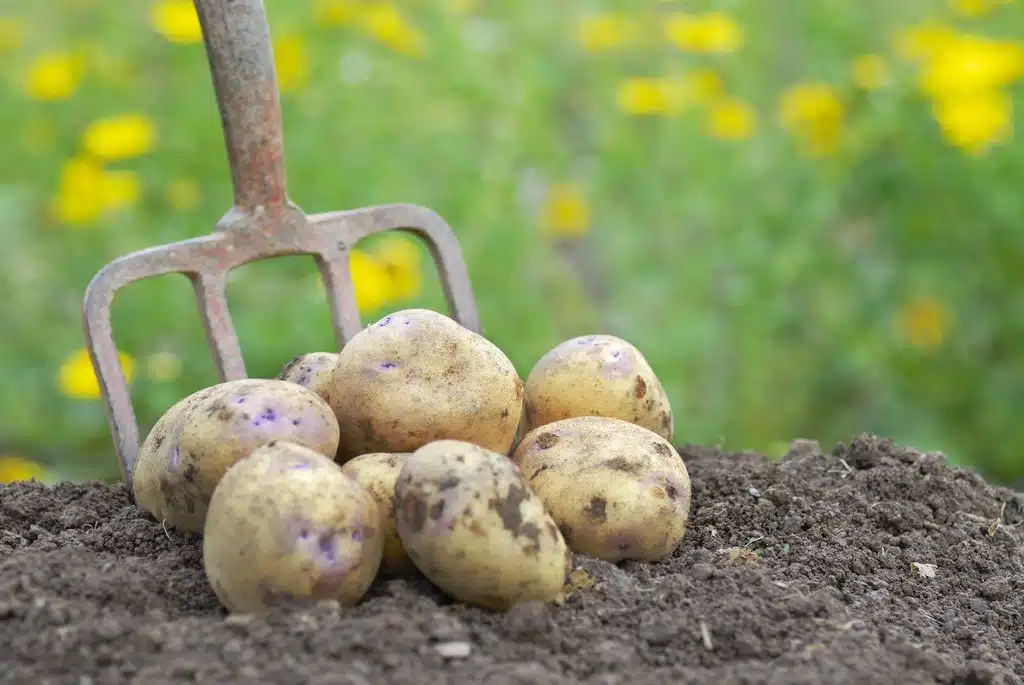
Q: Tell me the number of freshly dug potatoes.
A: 8